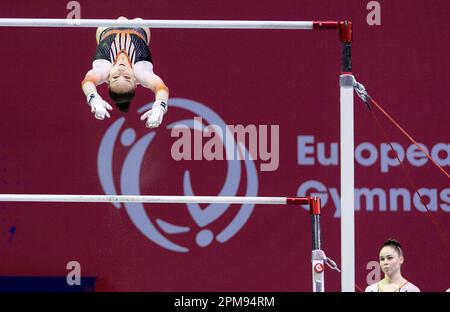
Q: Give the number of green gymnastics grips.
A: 0